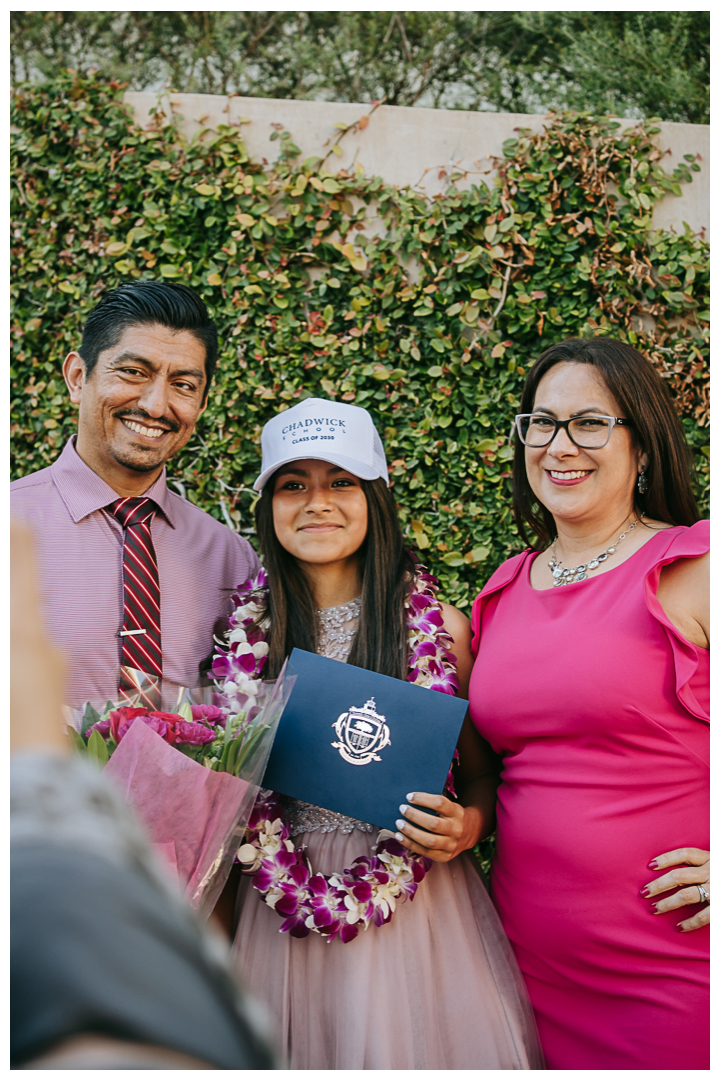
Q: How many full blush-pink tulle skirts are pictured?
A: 1